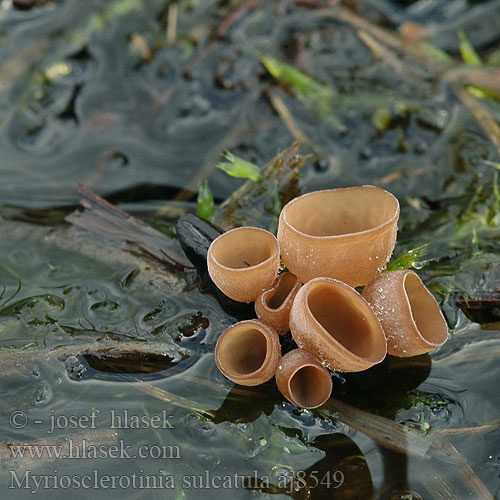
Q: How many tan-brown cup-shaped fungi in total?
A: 7